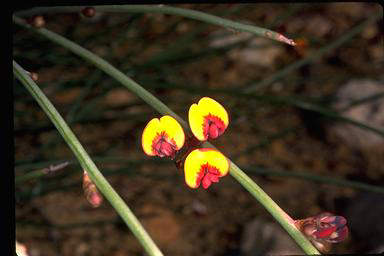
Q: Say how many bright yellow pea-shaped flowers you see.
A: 3